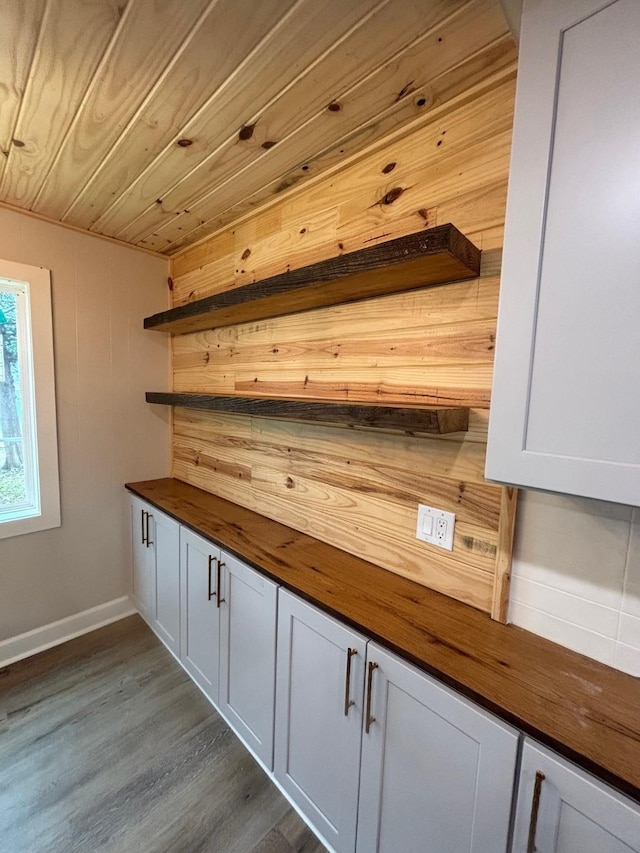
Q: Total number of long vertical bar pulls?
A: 7